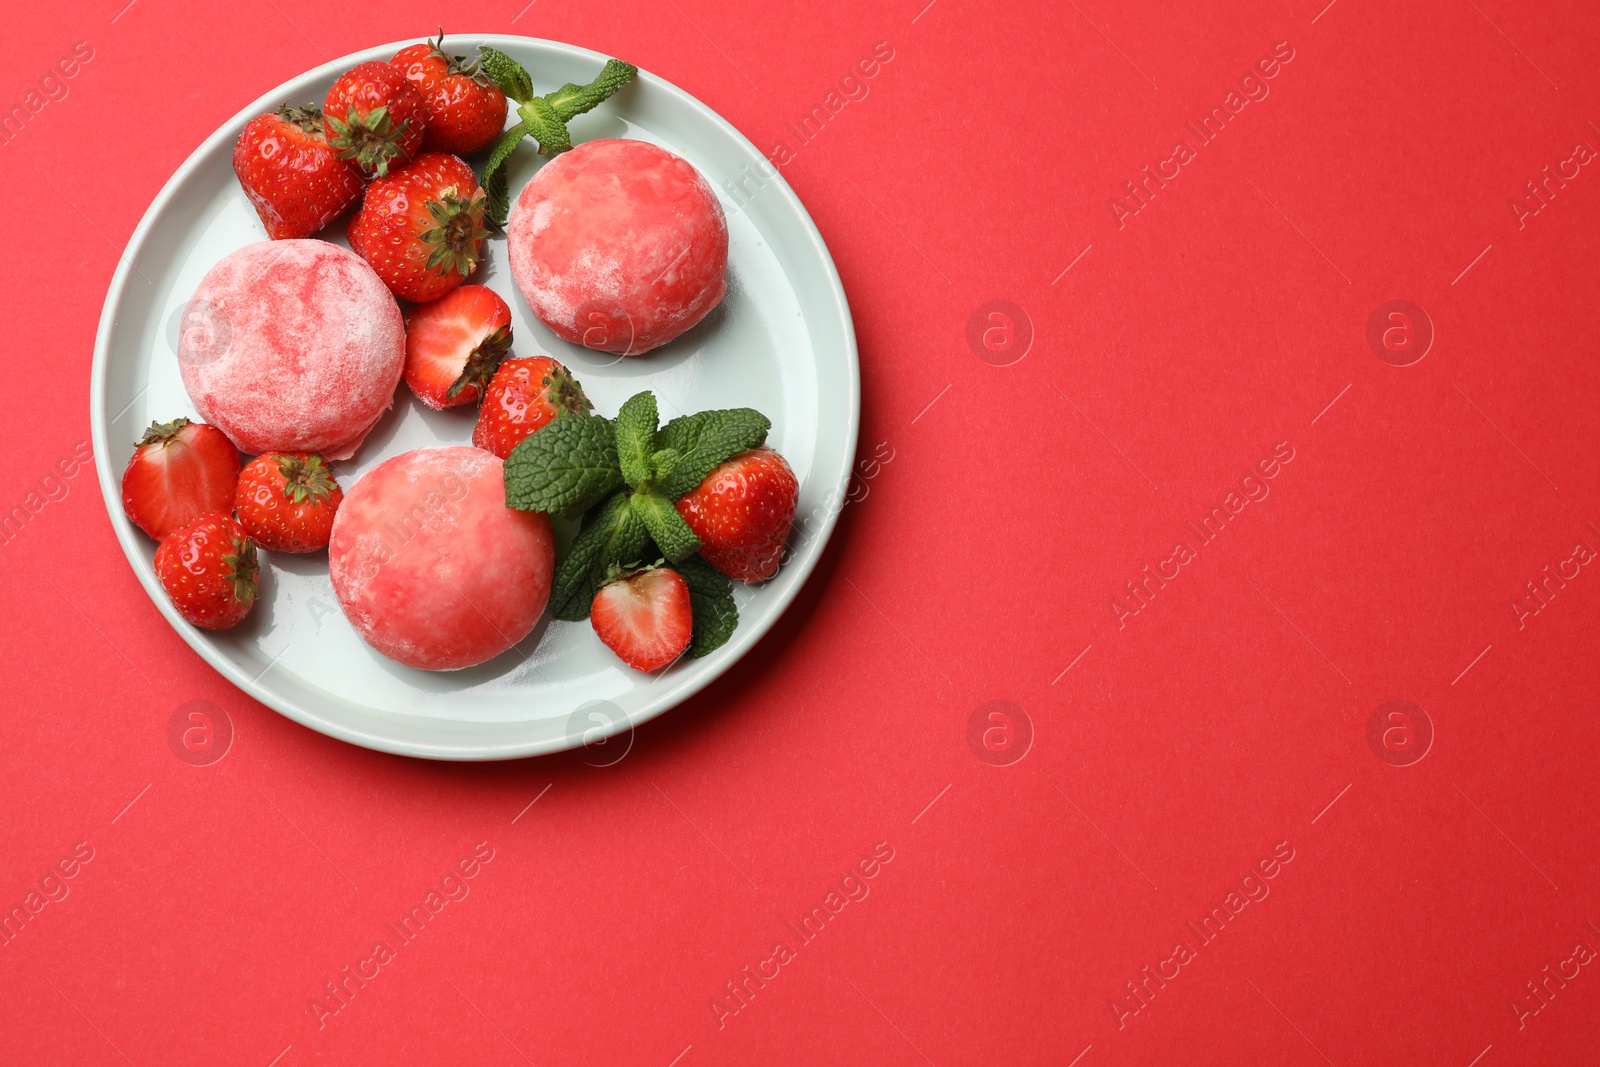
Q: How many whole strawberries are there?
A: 8